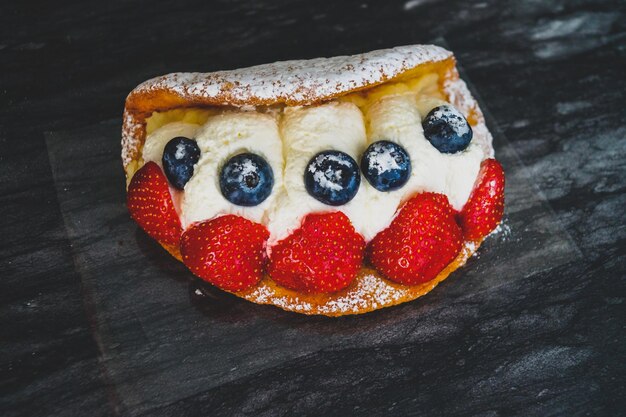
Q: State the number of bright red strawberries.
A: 5